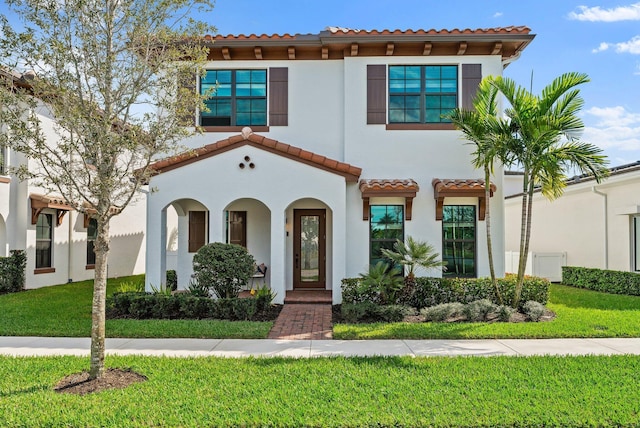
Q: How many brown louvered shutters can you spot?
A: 6